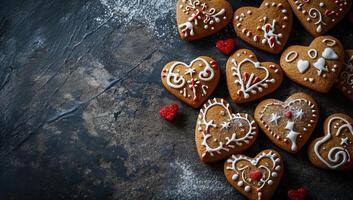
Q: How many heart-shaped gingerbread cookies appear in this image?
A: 11